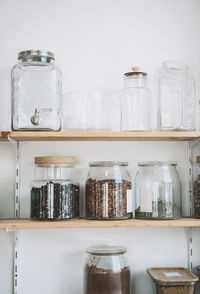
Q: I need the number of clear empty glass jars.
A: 4